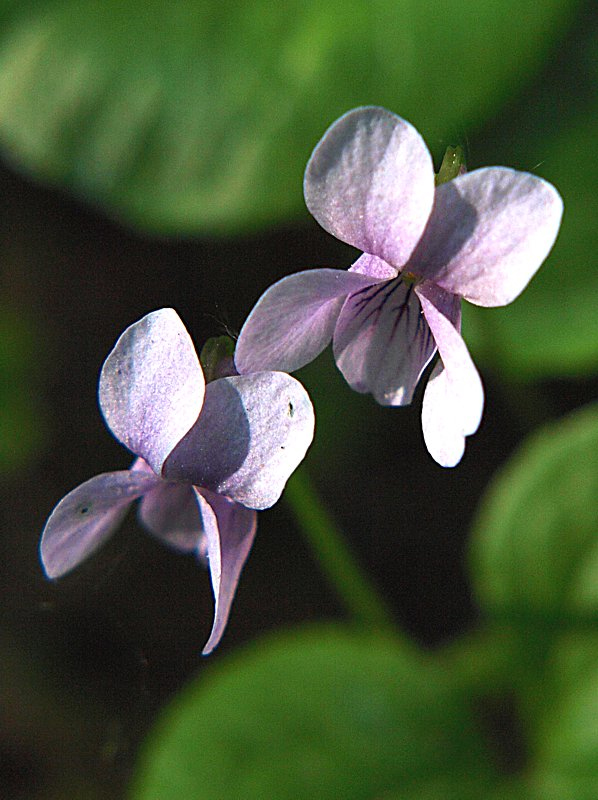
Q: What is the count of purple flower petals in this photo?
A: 10